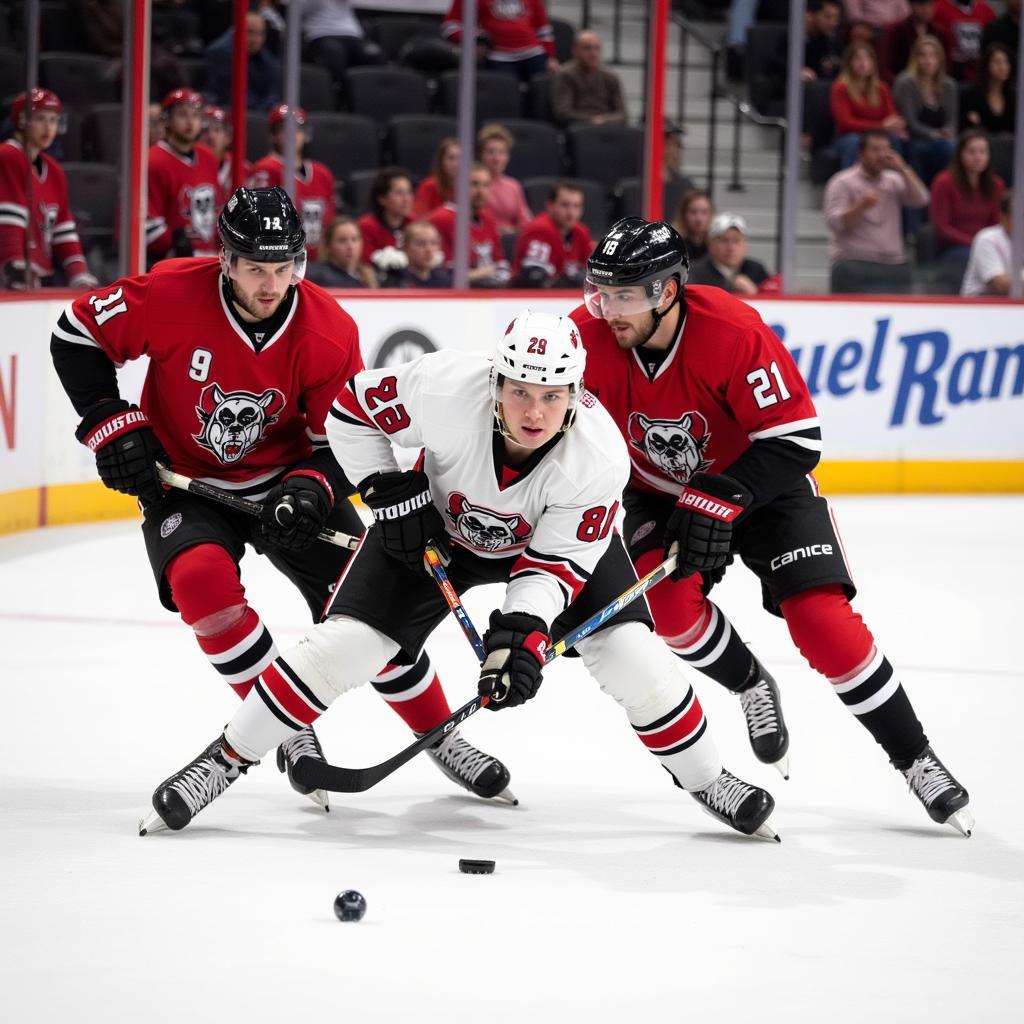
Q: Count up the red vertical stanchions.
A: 3